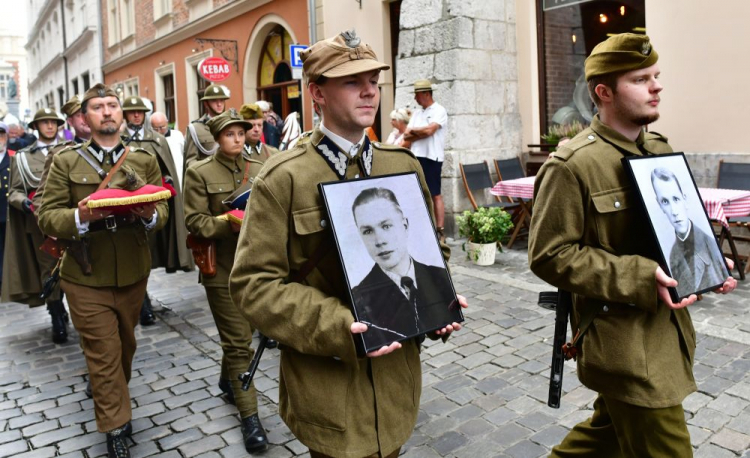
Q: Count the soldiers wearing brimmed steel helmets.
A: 3